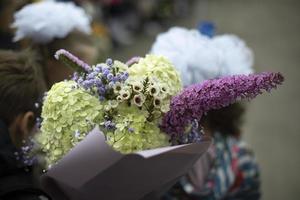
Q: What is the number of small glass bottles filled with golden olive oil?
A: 0